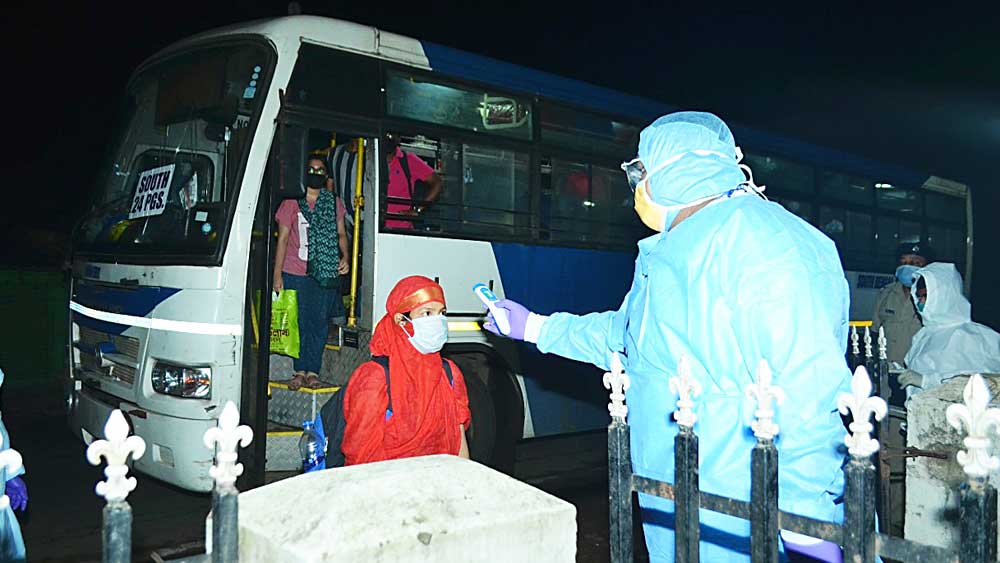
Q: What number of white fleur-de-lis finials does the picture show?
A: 11